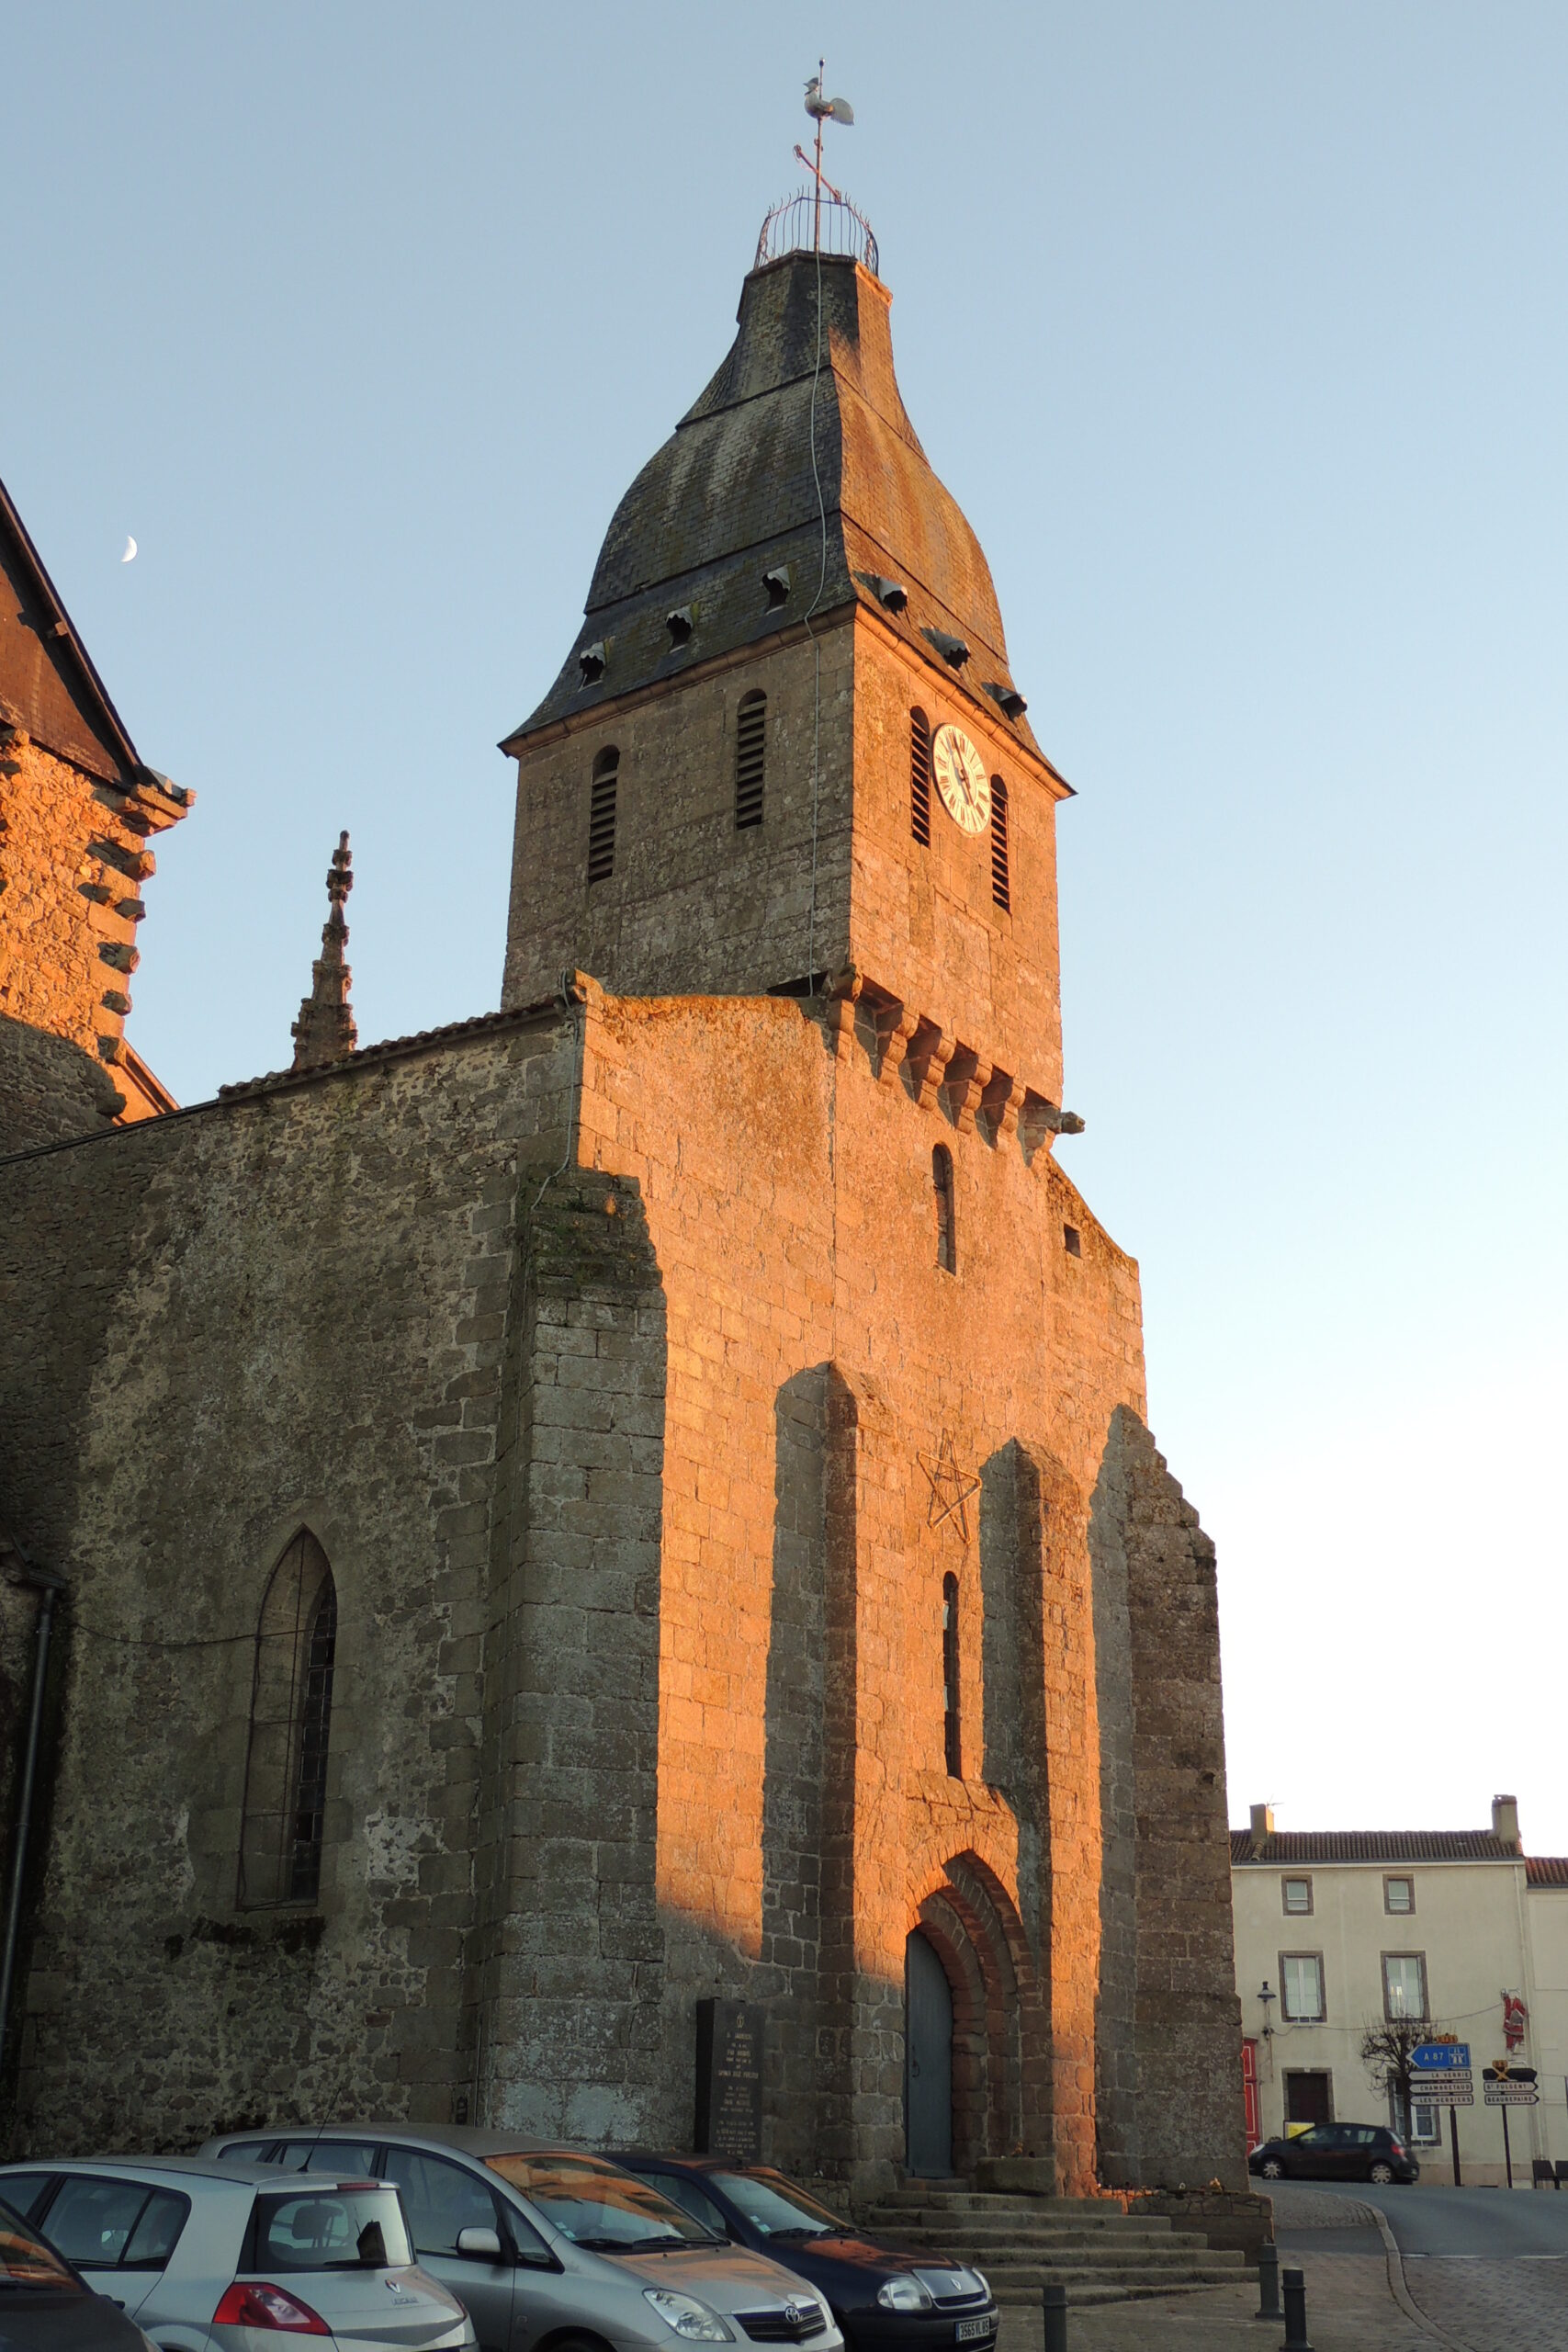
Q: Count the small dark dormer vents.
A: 6